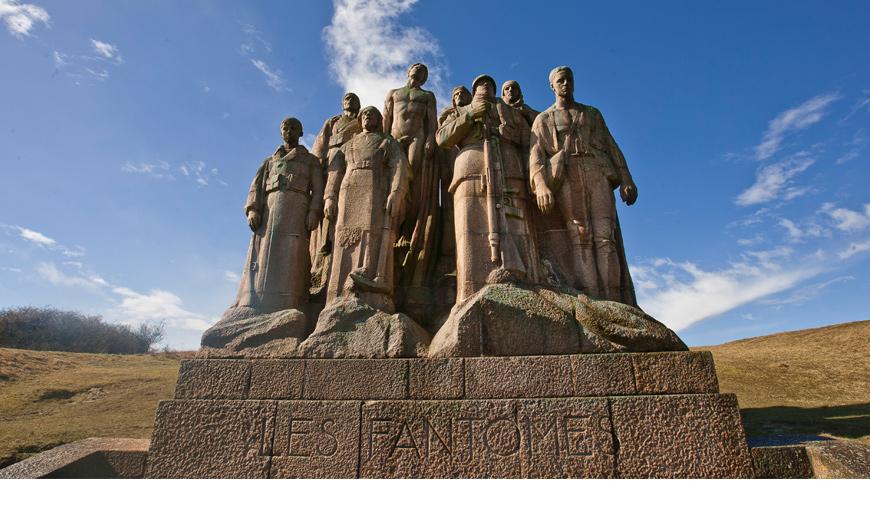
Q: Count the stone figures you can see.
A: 8